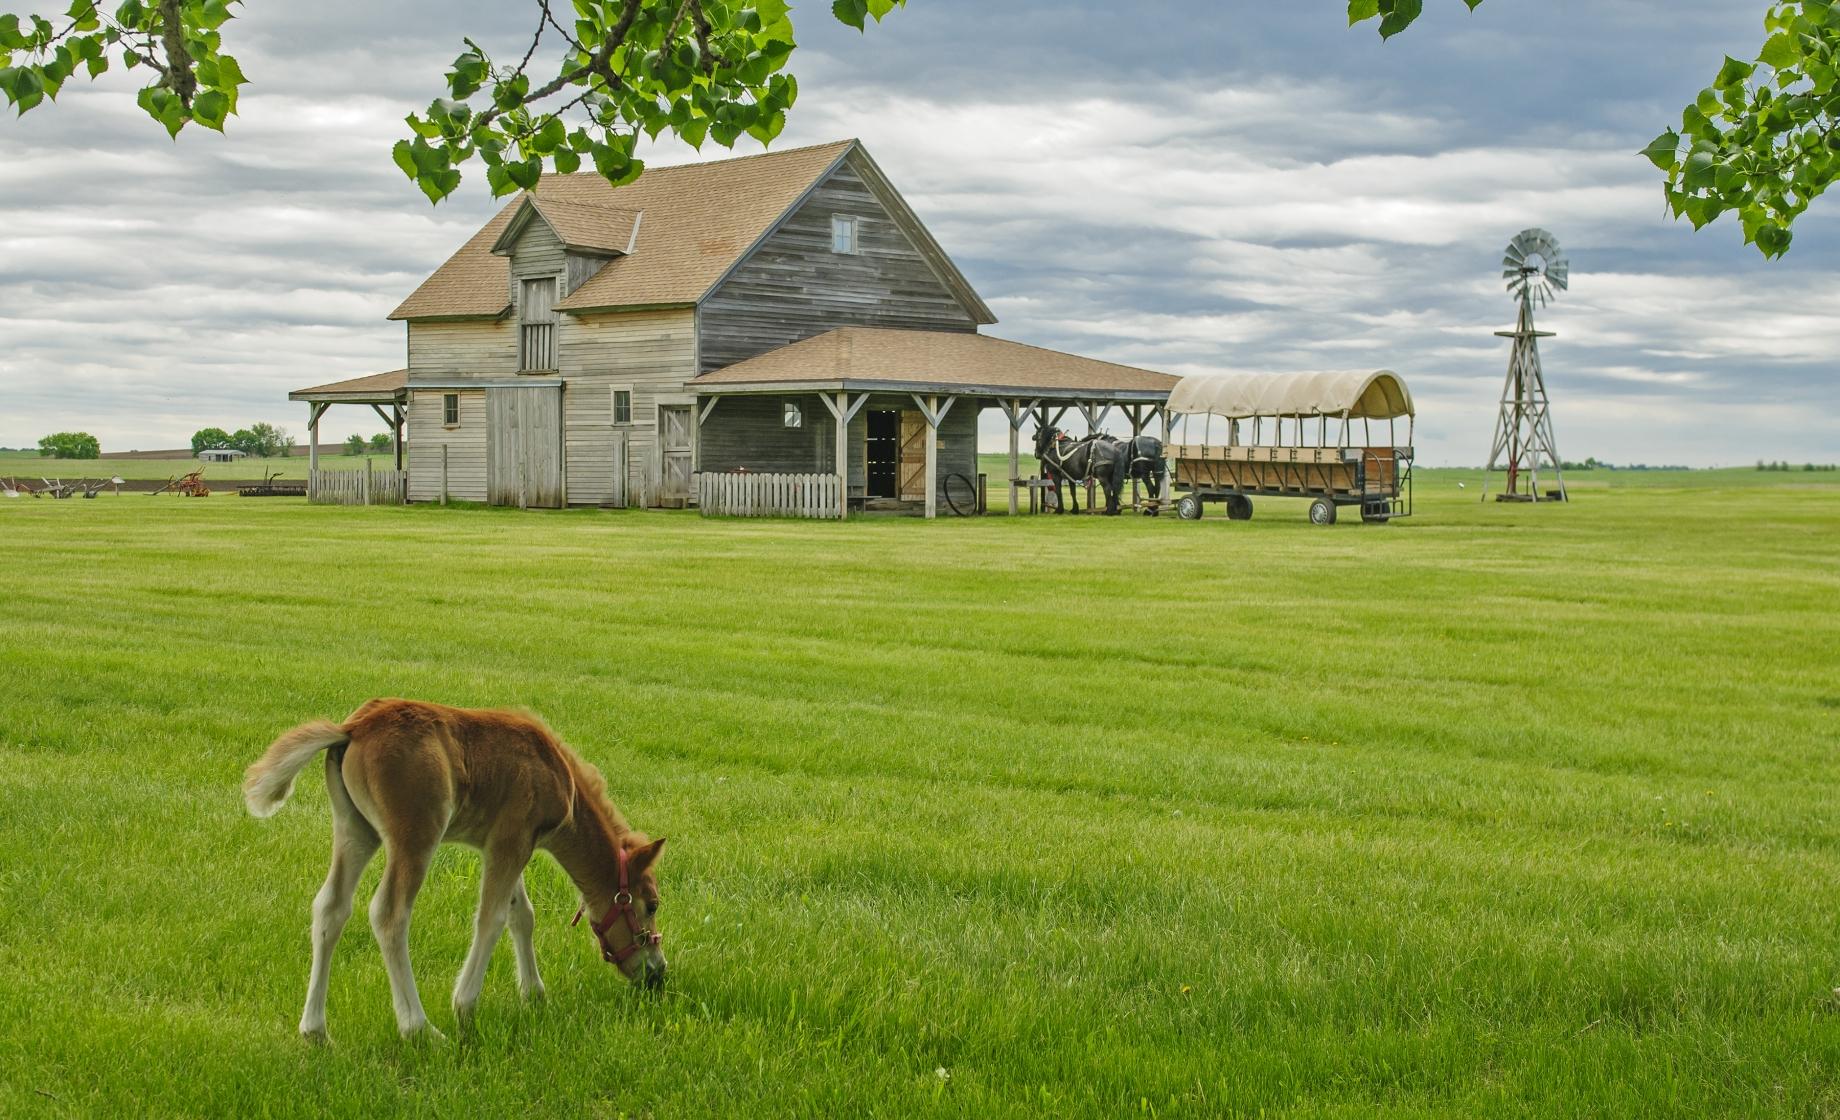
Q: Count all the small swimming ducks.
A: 0